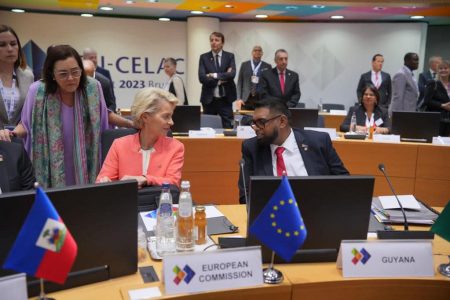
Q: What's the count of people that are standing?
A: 12